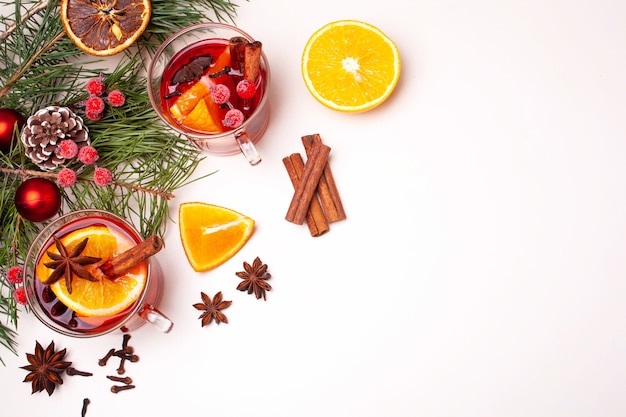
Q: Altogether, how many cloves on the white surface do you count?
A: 9